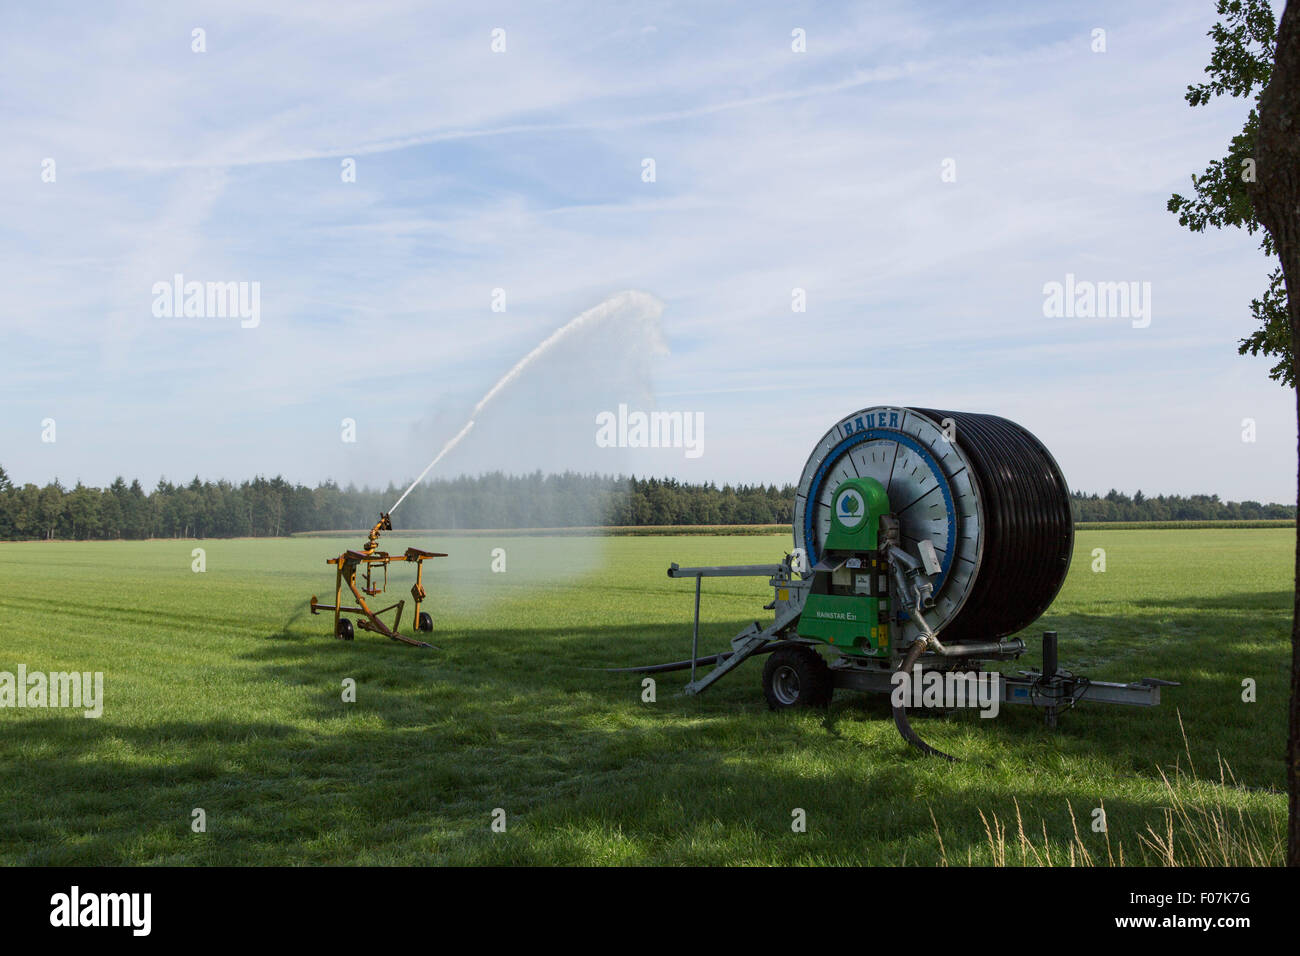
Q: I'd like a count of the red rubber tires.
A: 0